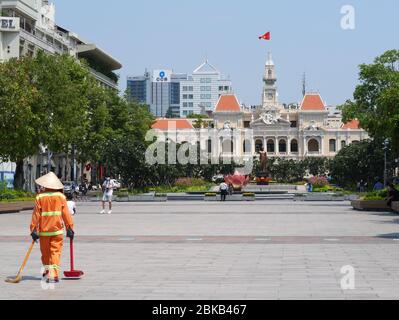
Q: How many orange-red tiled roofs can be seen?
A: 4